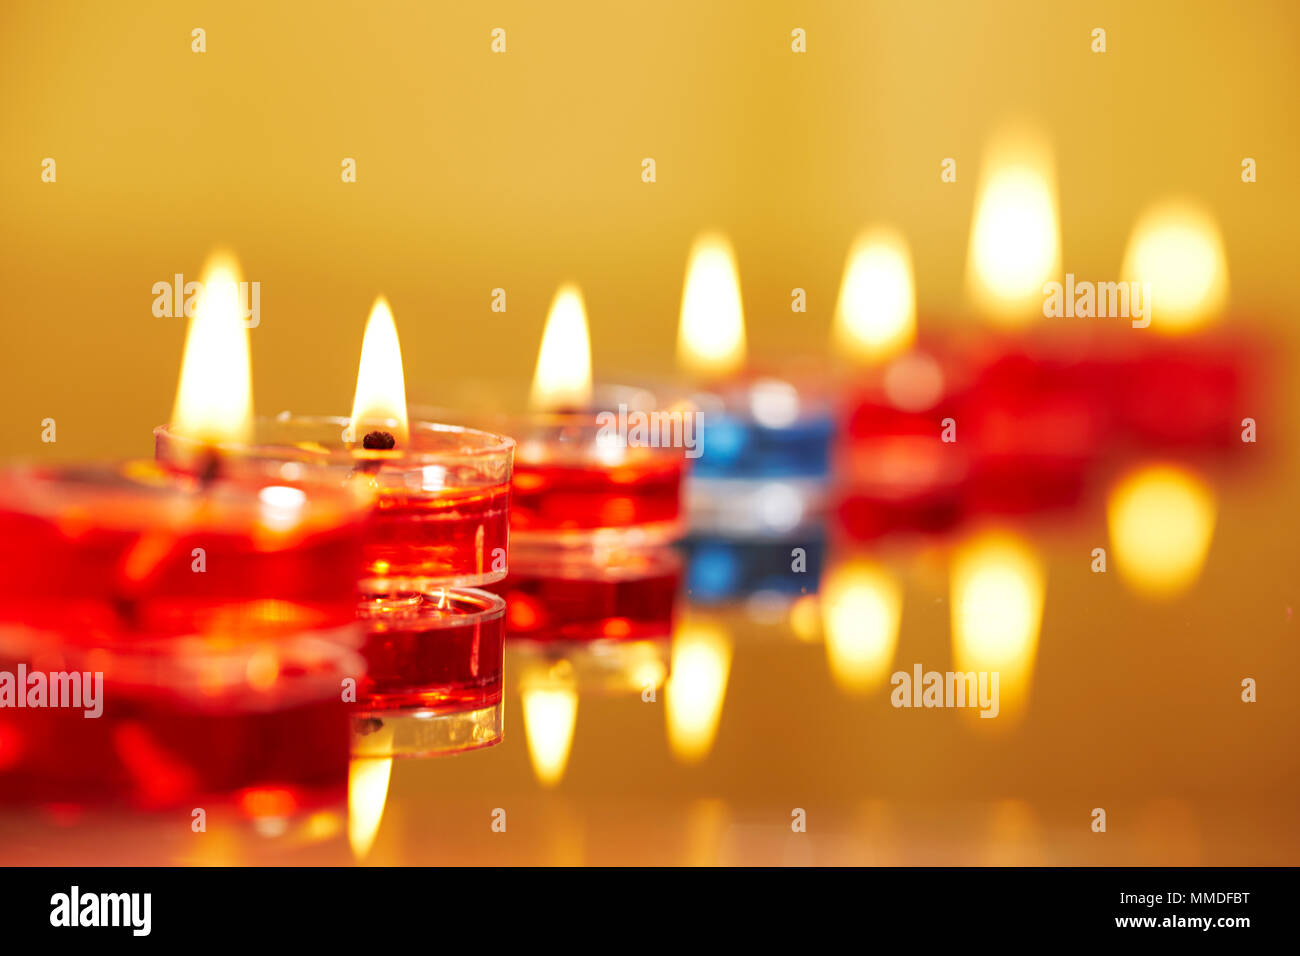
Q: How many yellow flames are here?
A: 7